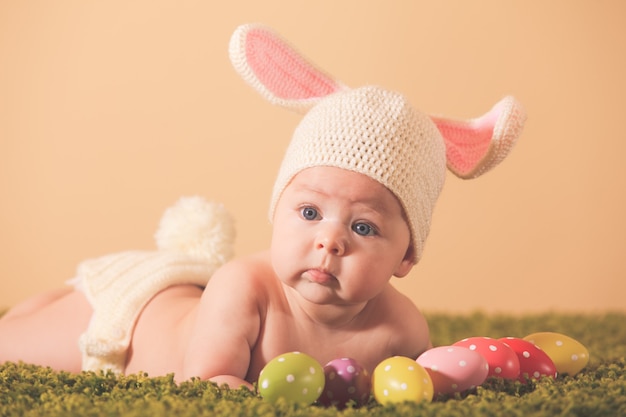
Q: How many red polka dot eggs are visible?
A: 2